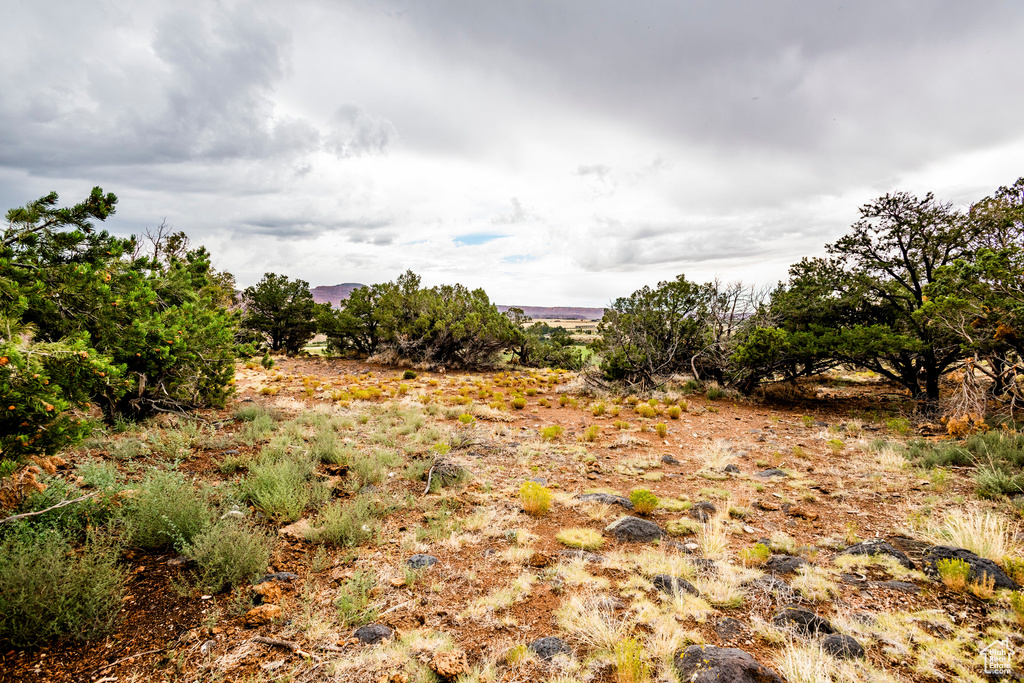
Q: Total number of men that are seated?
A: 0